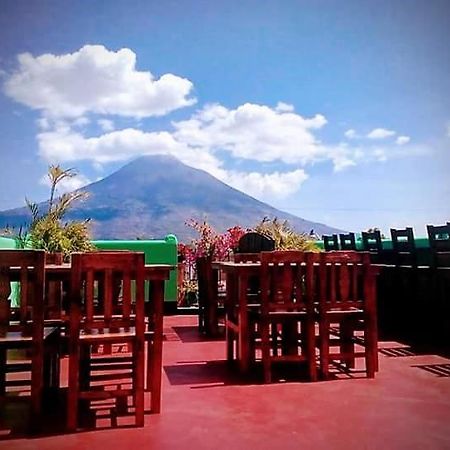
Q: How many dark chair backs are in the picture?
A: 5